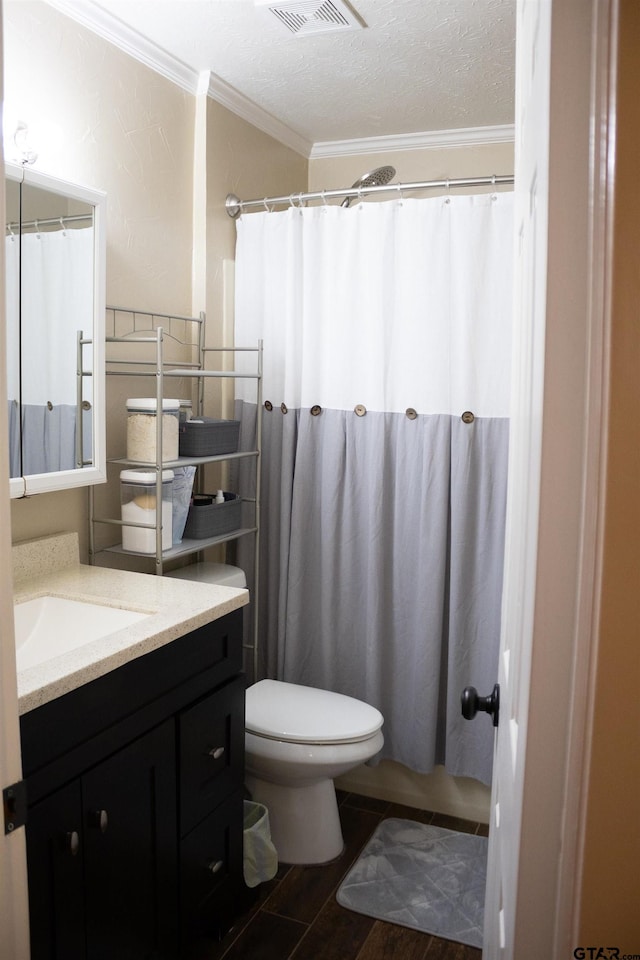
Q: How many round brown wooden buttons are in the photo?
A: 6